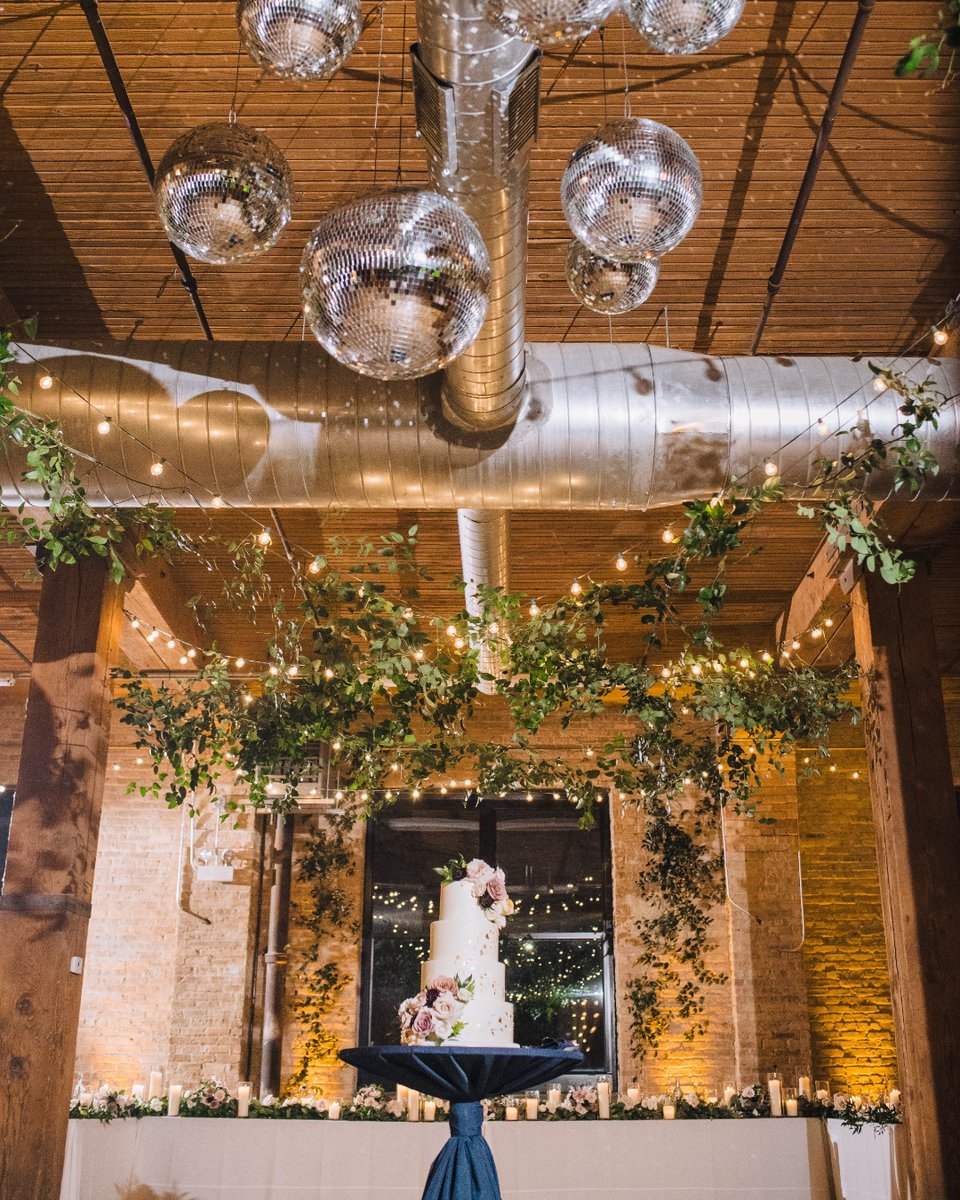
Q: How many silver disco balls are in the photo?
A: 7